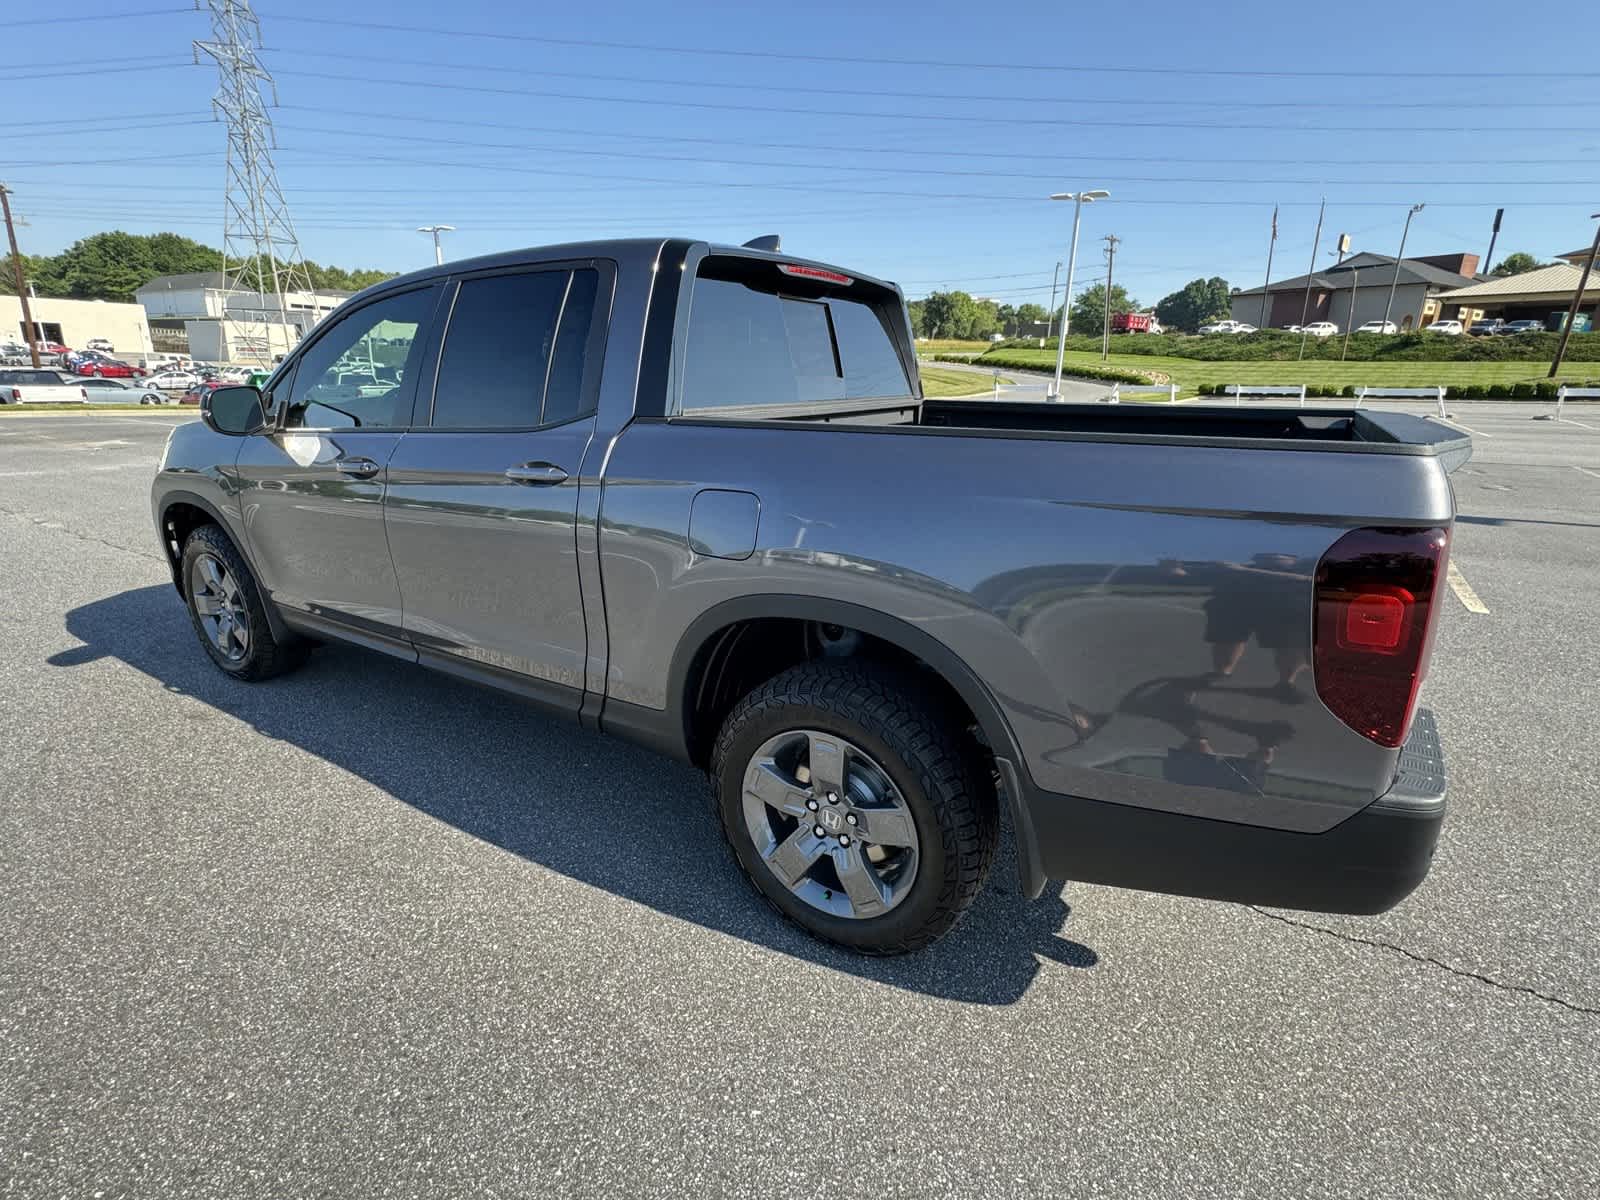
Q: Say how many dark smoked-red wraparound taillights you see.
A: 1